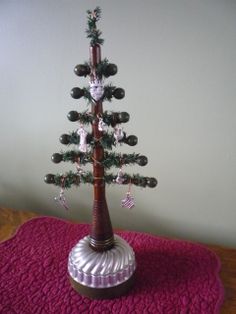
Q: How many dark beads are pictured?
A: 12